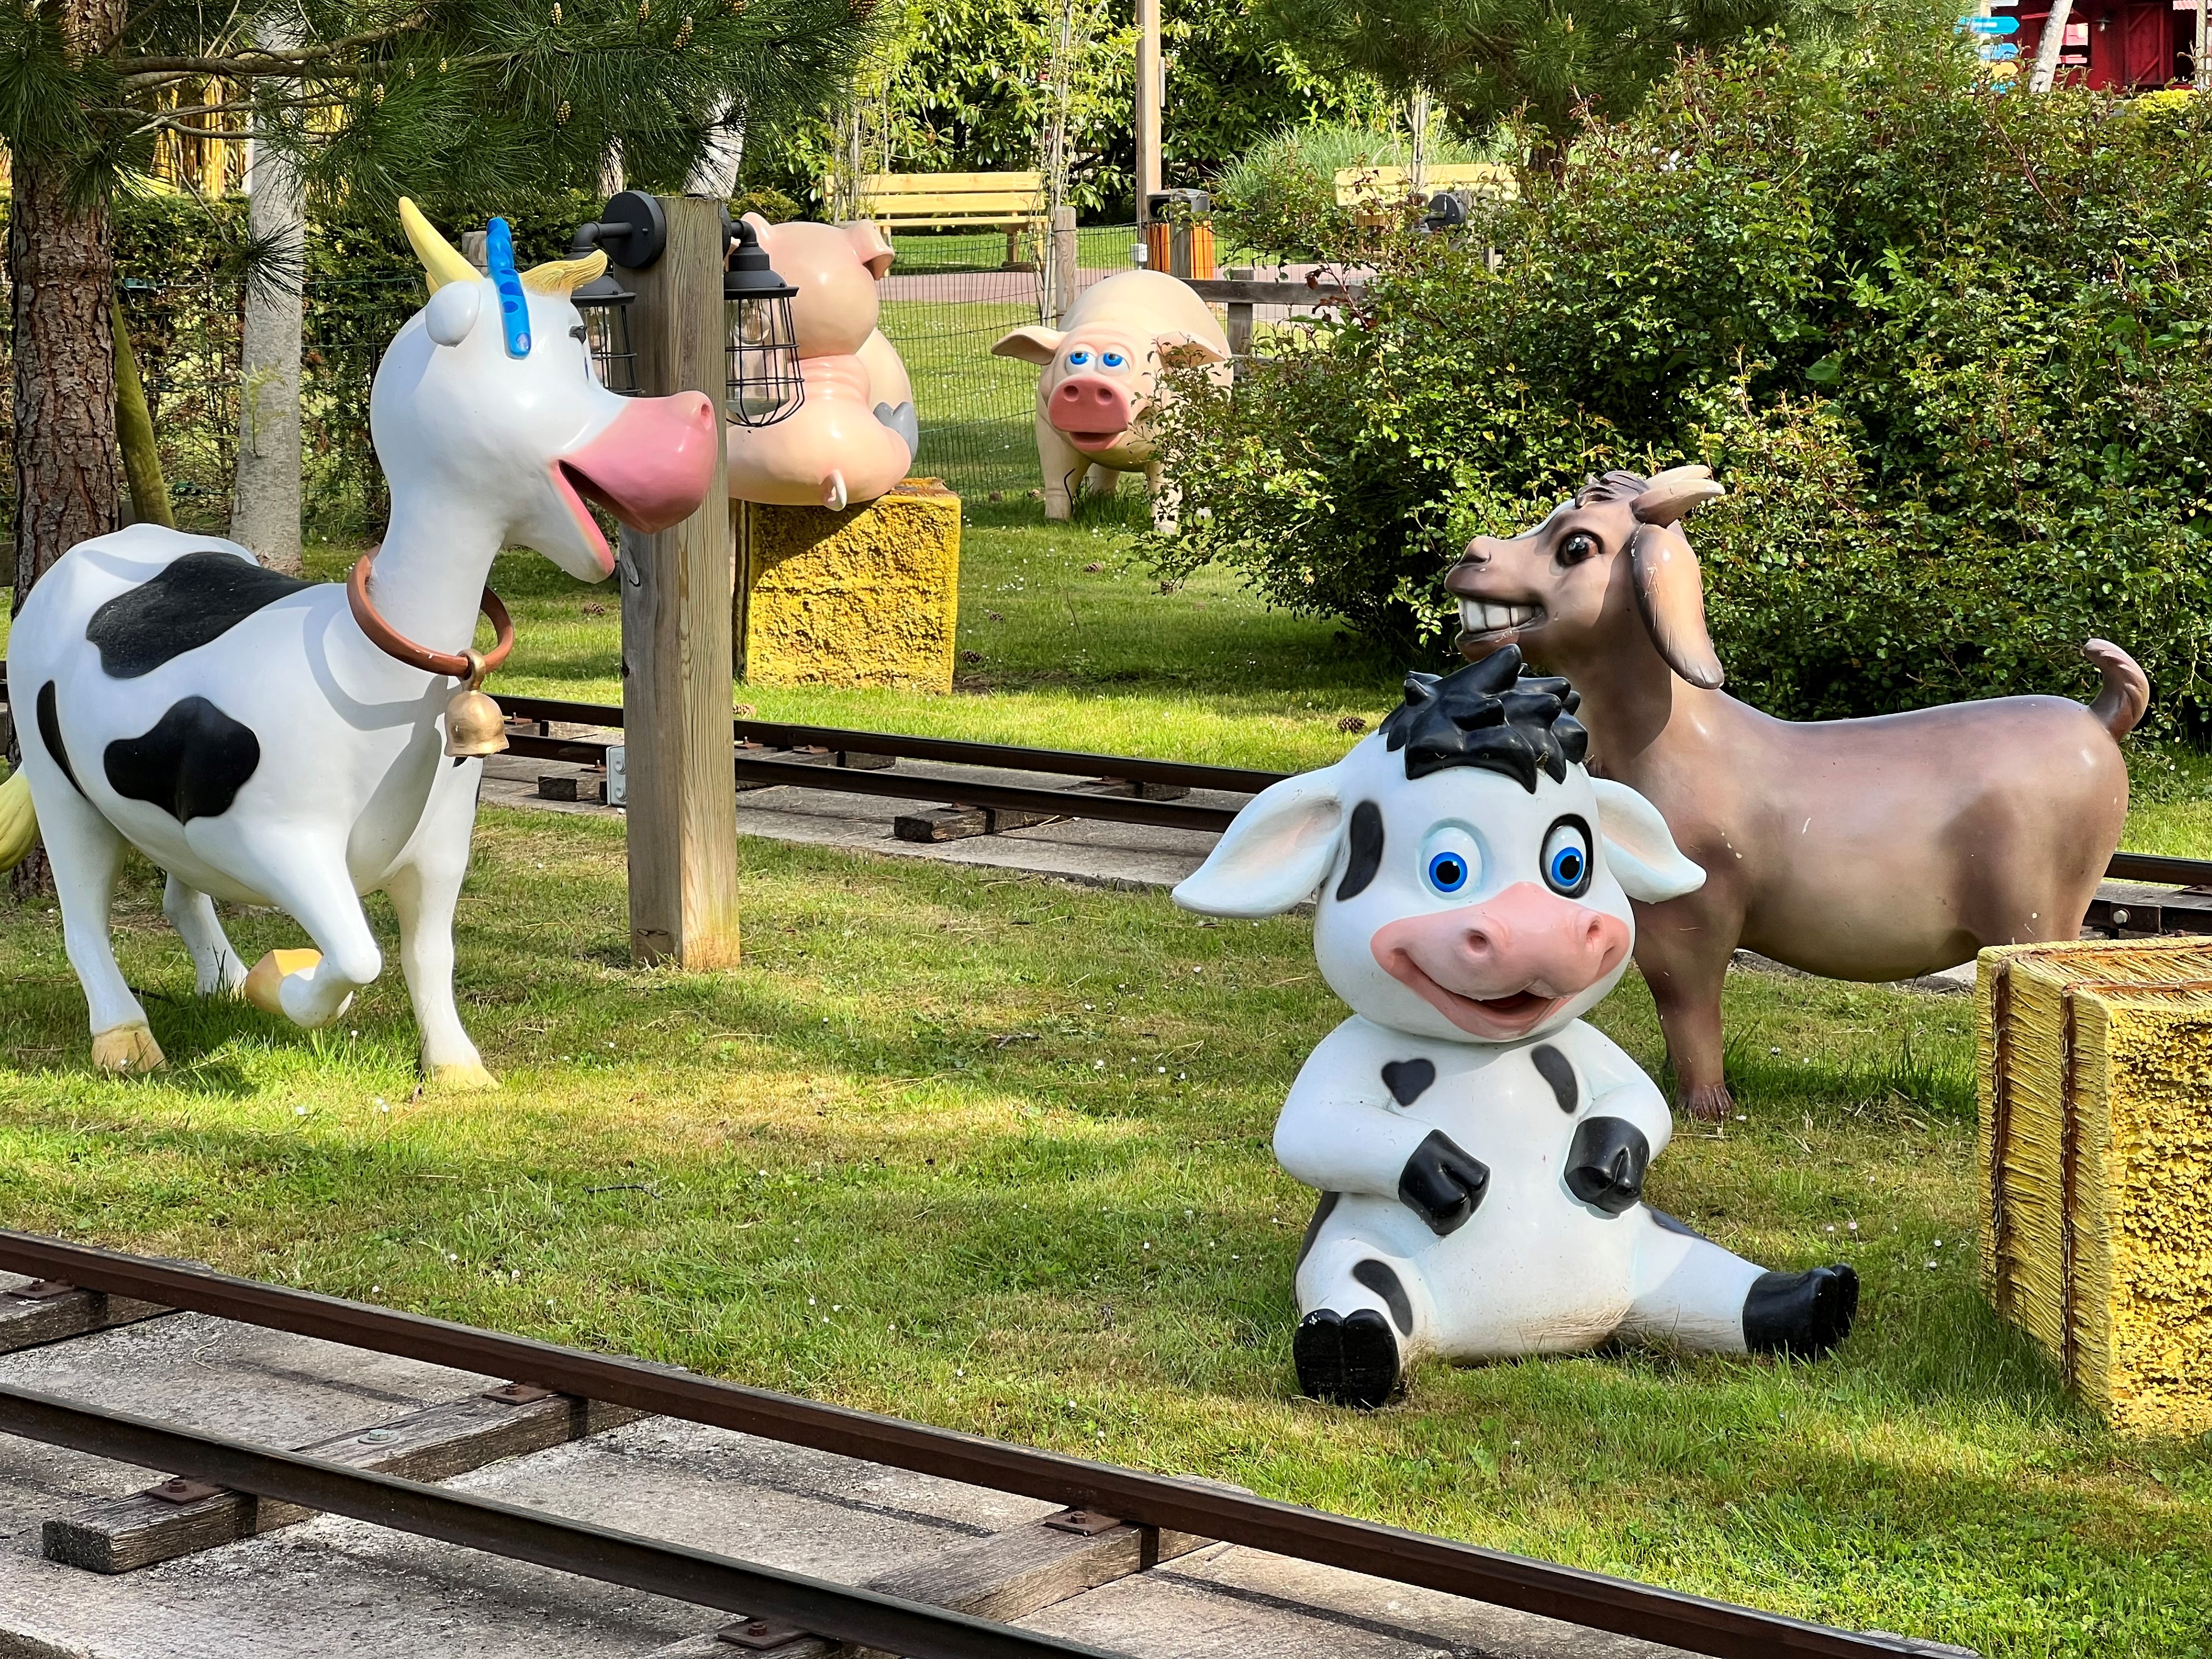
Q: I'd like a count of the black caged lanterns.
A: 2